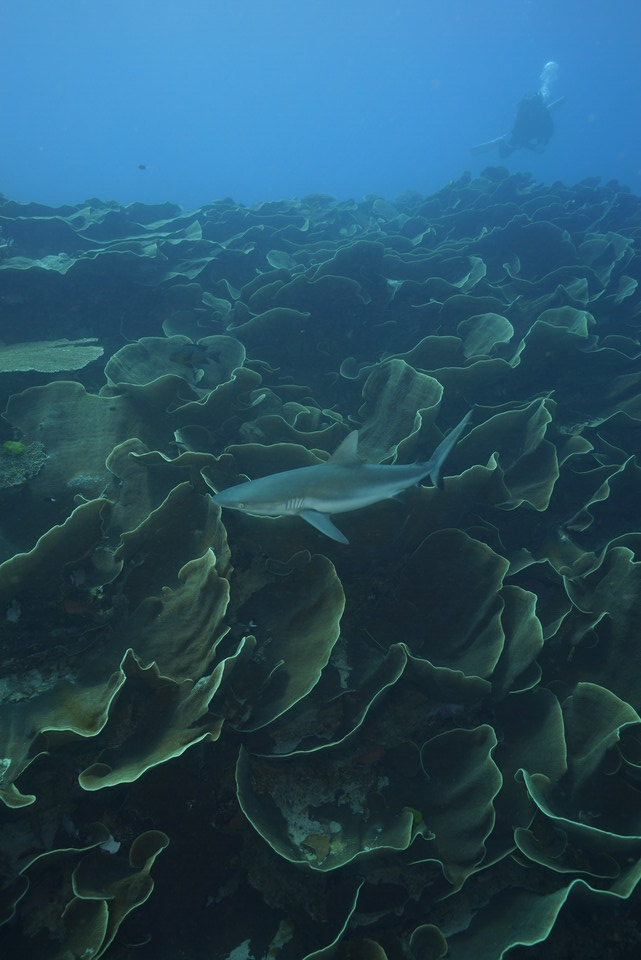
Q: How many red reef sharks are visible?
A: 0